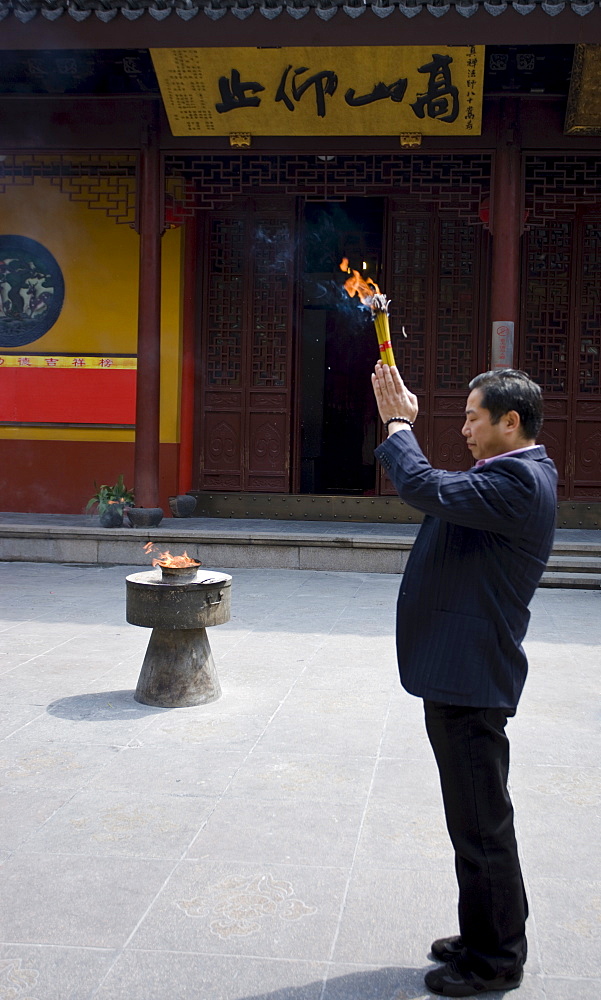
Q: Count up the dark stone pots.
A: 3